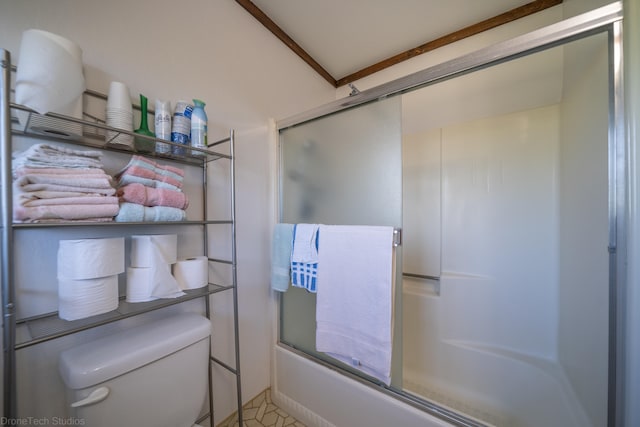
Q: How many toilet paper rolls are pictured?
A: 5